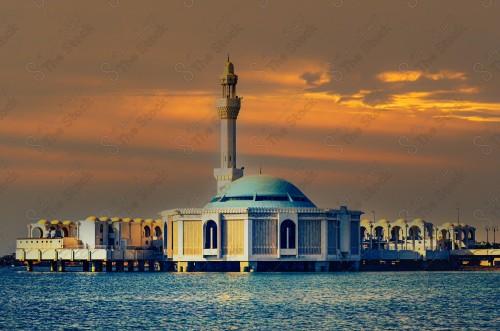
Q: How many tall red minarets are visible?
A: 0